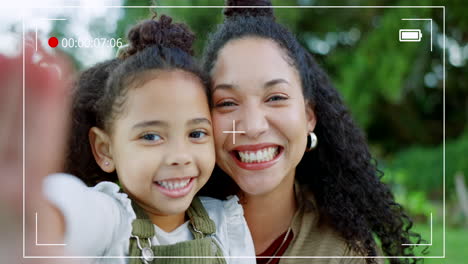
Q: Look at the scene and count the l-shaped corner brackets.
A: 4